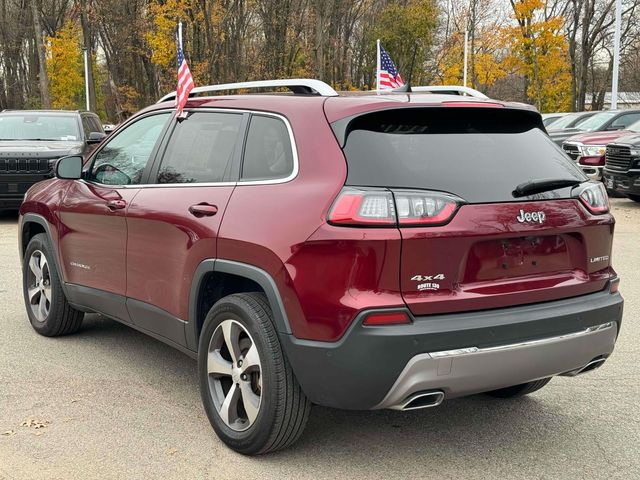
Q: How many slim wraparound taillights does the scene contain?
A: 2